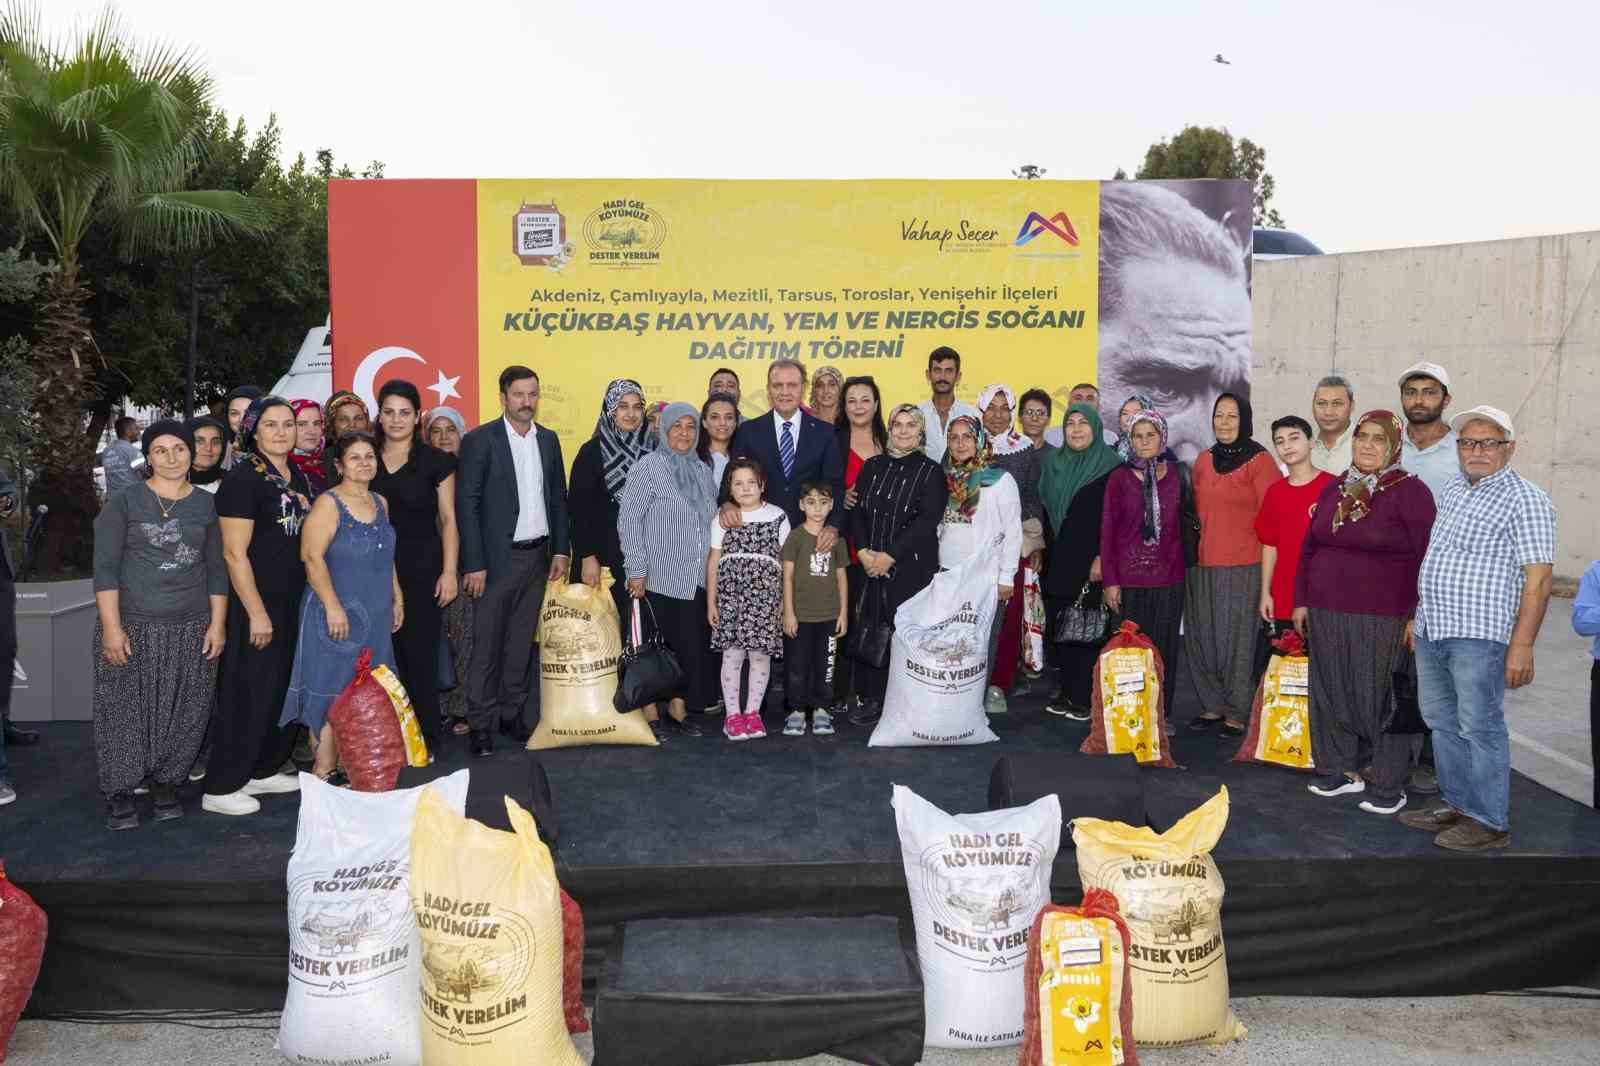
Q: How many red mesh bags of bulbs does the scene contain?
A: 6